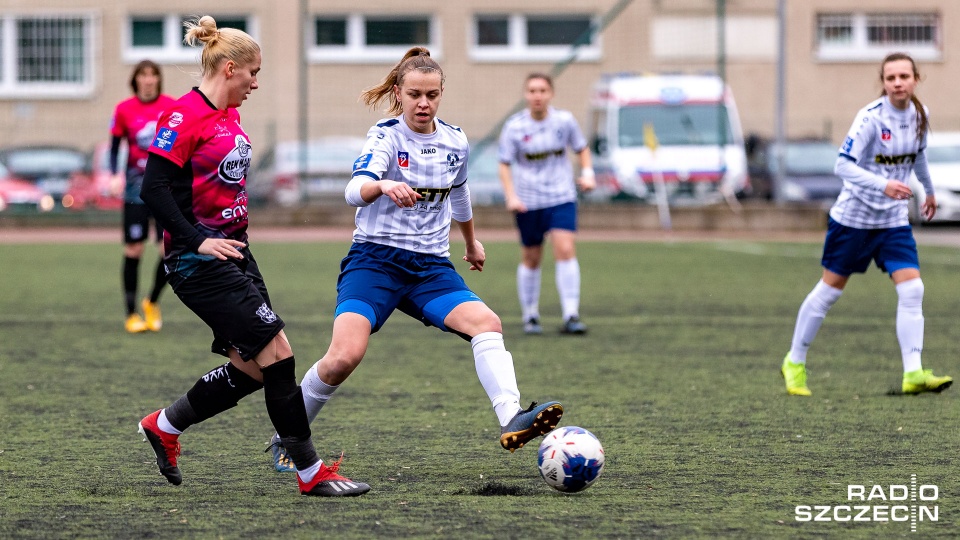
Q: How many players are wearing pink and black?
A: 2